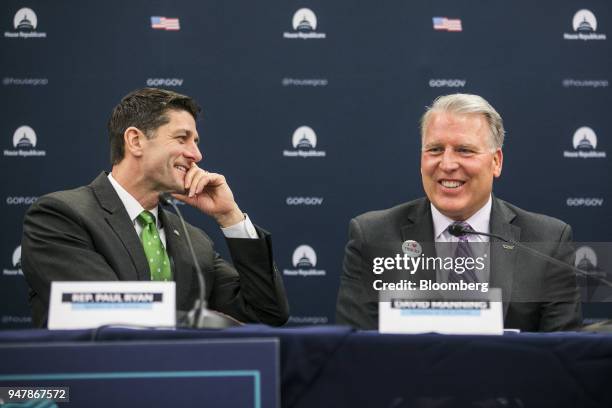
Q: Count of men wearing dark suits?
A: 2